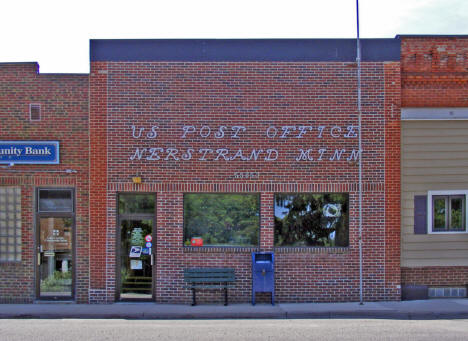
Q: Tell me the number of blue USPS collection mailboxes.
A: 1